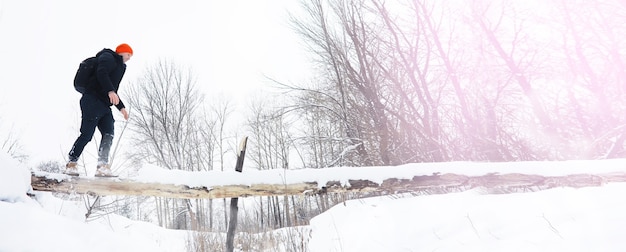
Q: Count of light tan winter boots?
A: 2